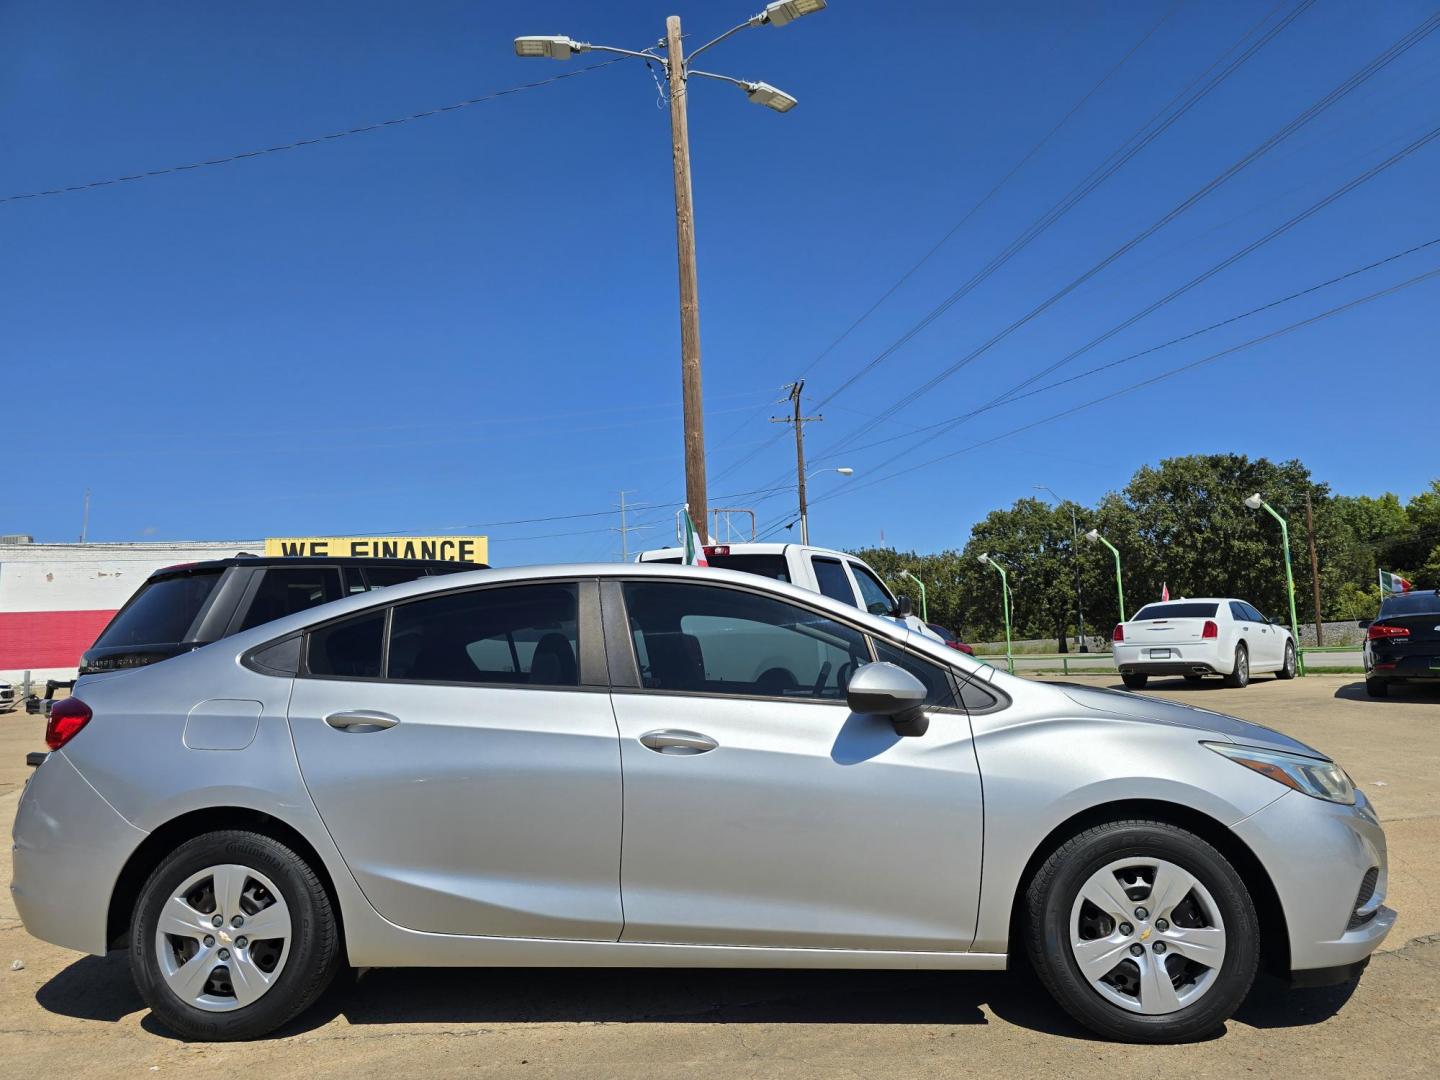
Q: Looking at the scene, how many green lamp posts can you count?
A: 4